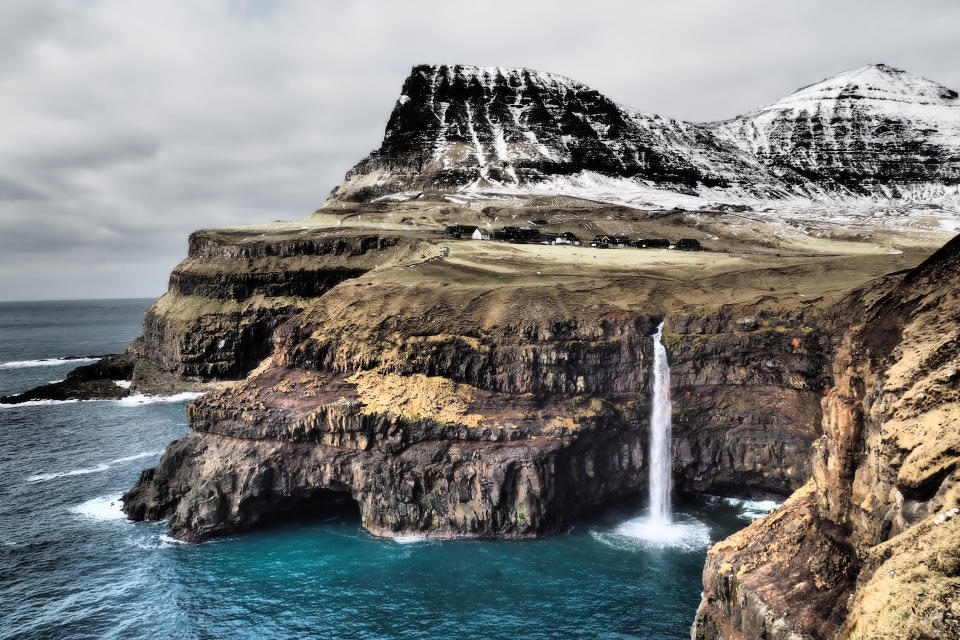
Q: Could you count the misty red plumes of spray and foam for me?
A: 0